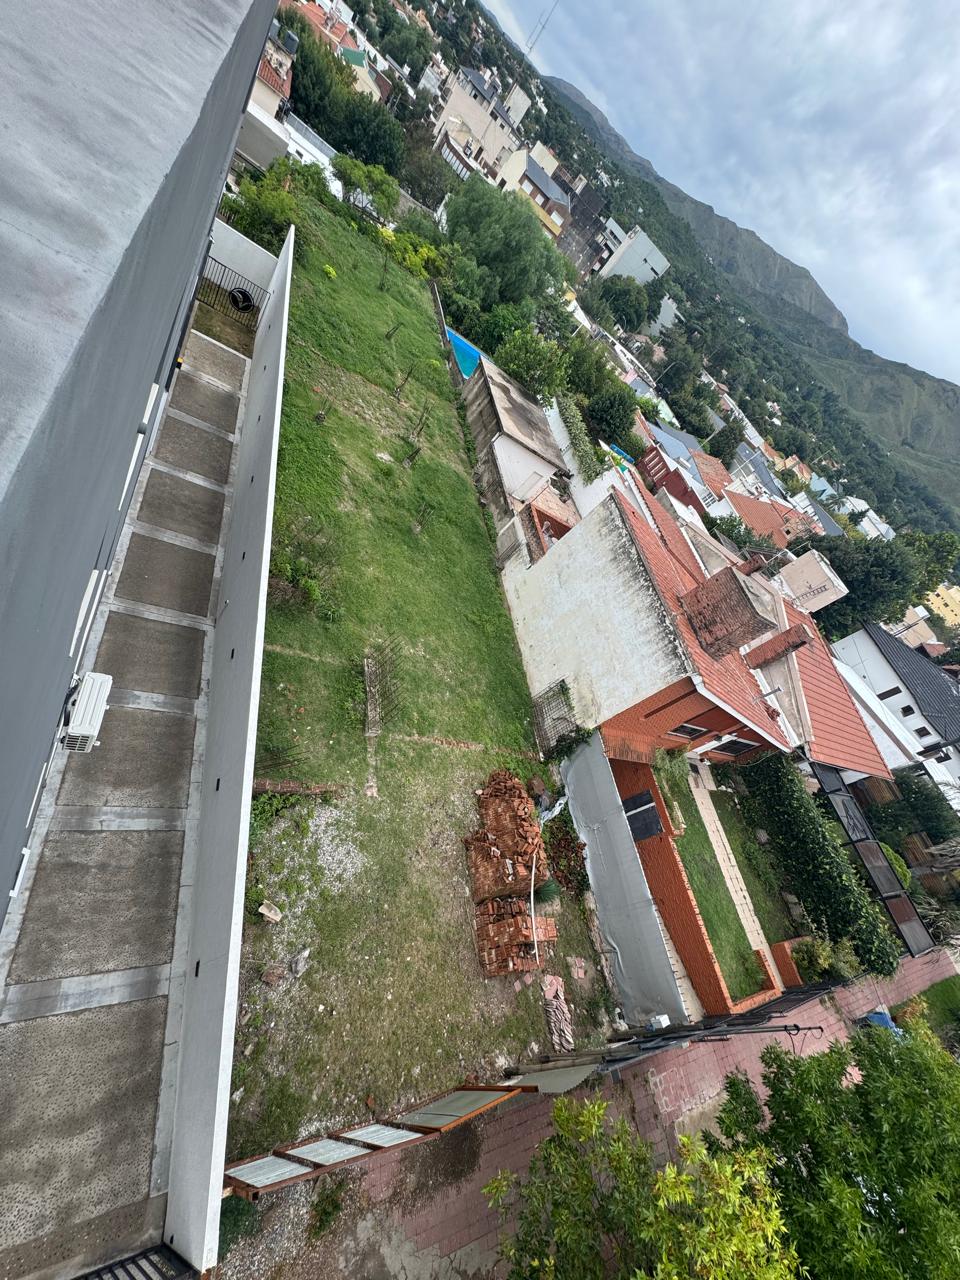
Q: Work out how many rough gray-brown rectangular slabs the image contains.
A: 9